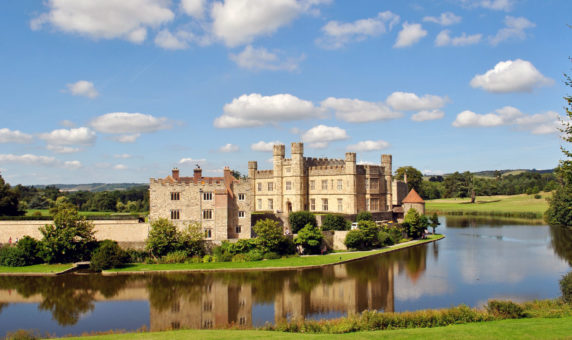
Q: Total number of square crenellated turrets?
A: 5